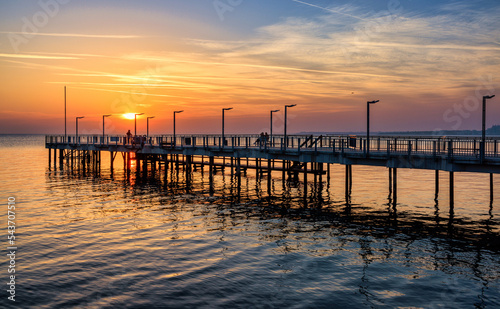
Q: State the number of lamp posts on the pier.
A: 10